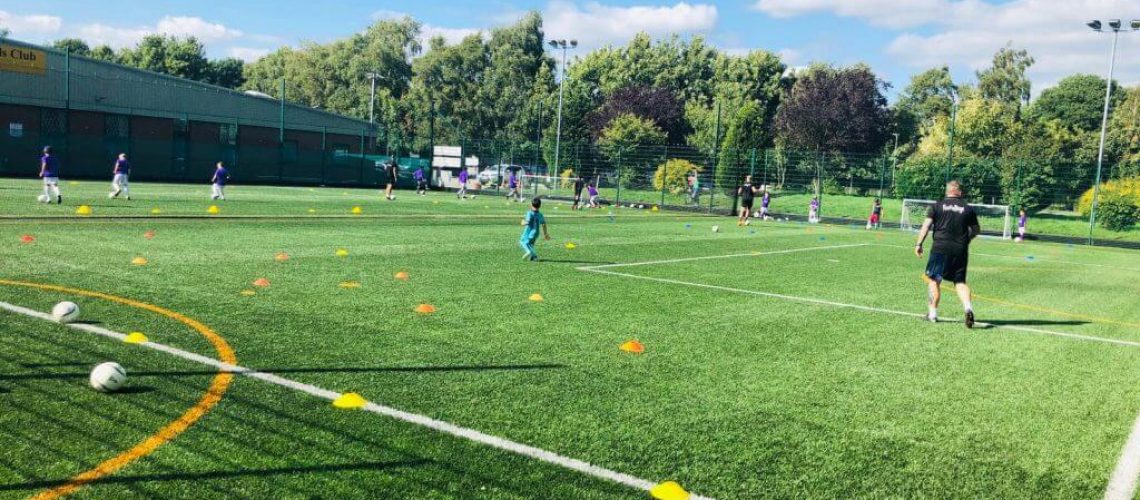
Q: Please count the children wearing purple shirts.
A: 10